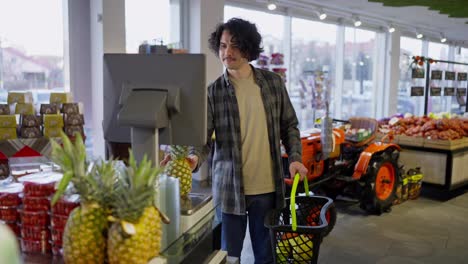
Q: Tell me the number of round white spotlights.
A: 6